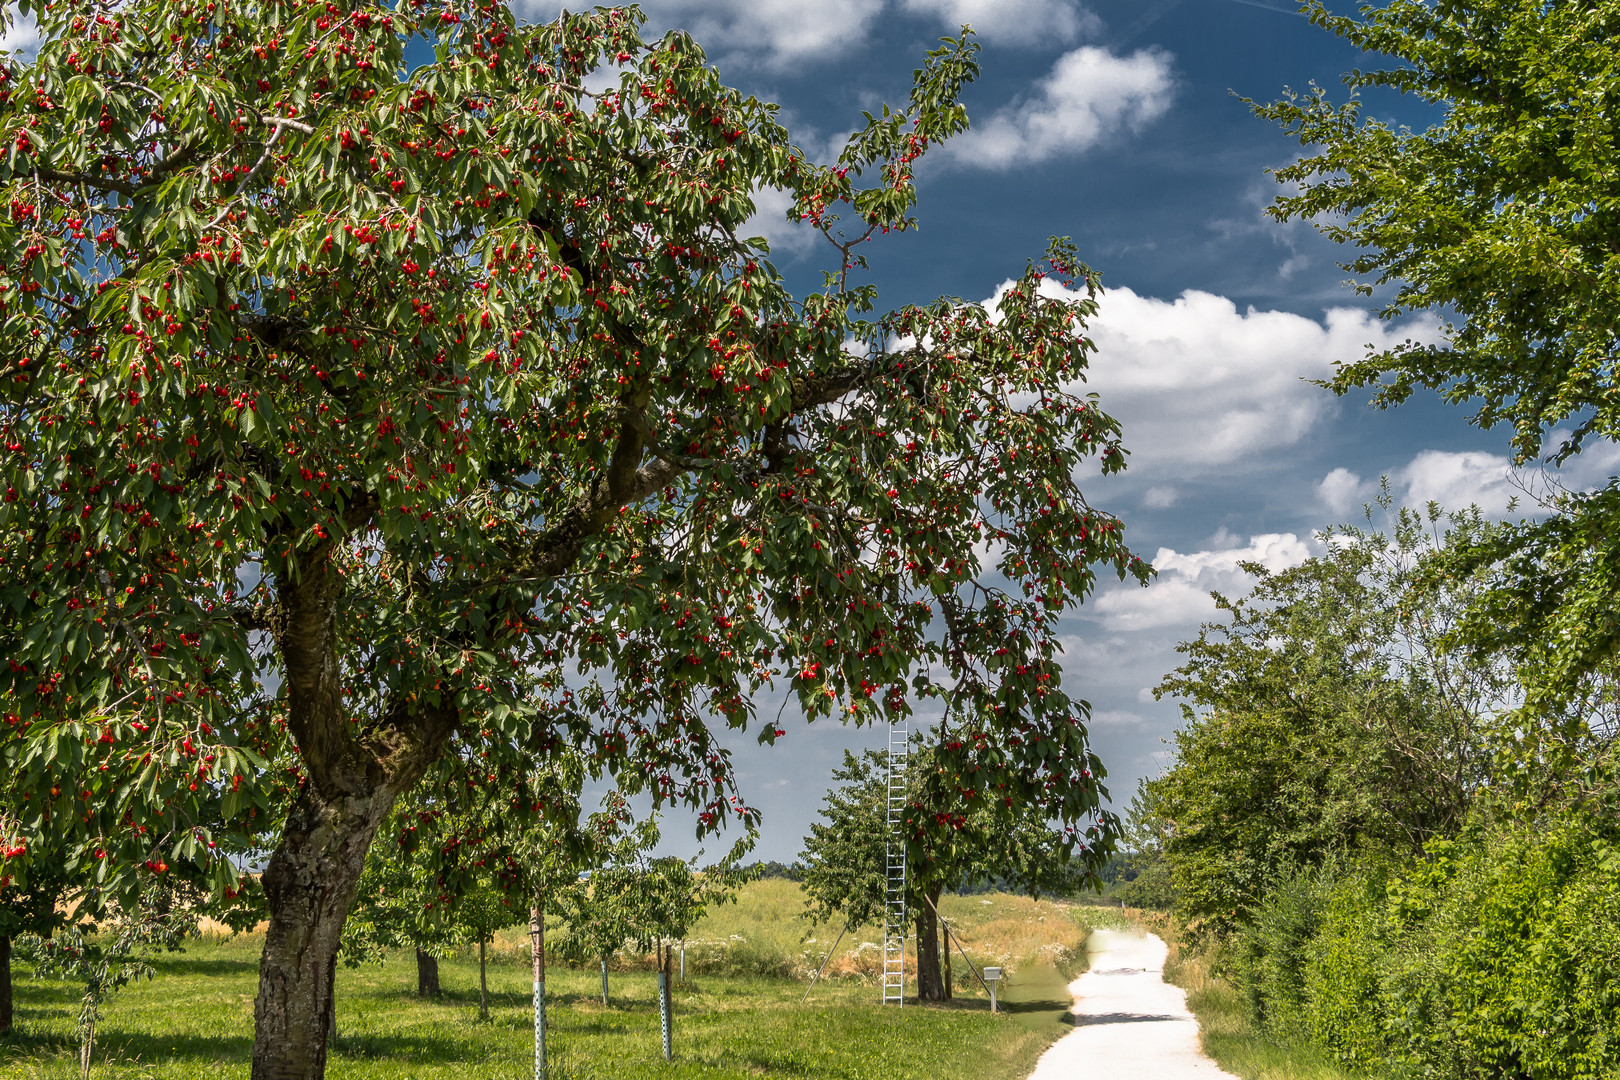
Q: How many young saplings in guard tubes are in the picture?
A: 4